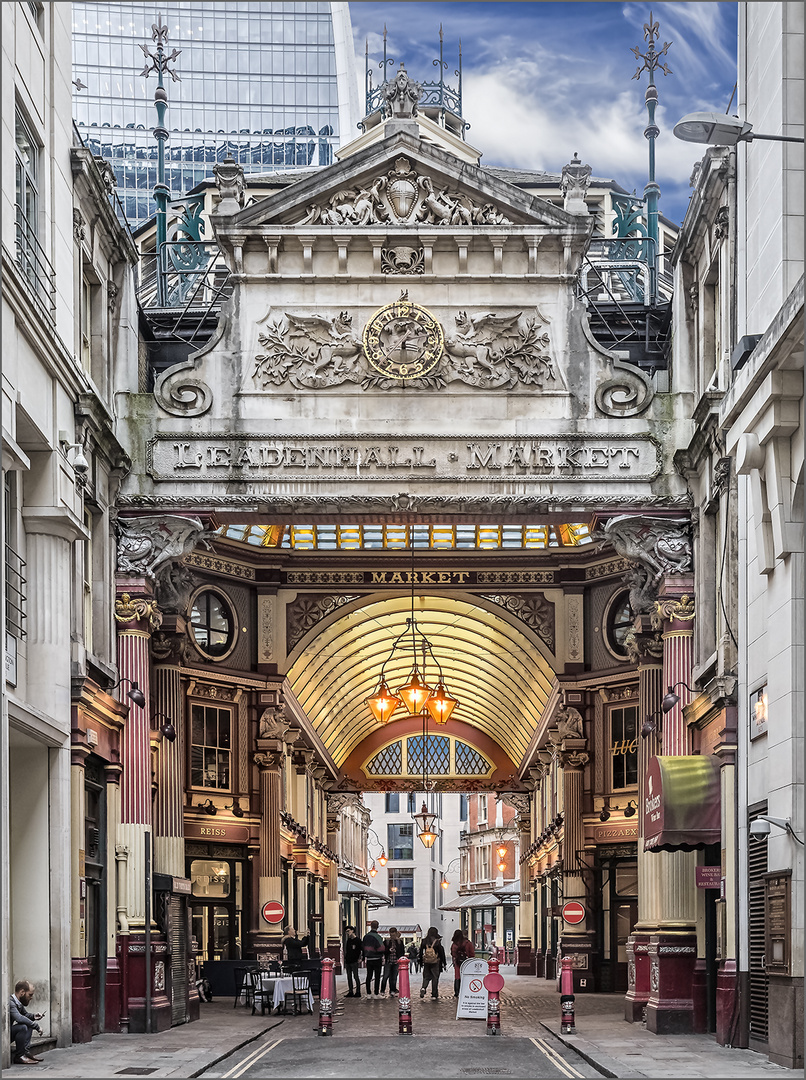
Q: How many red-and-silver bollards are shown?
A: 4